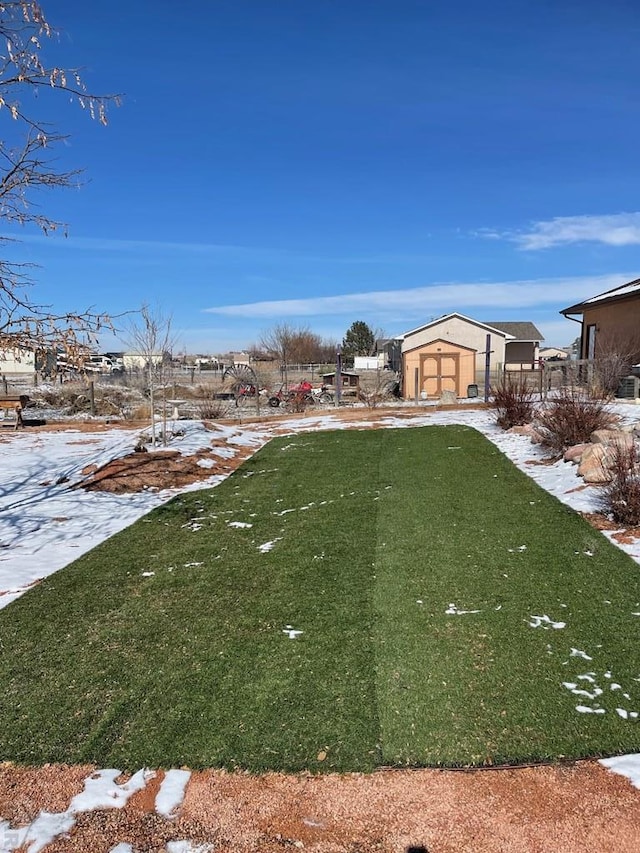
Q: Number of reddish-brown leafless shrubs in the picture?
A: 3